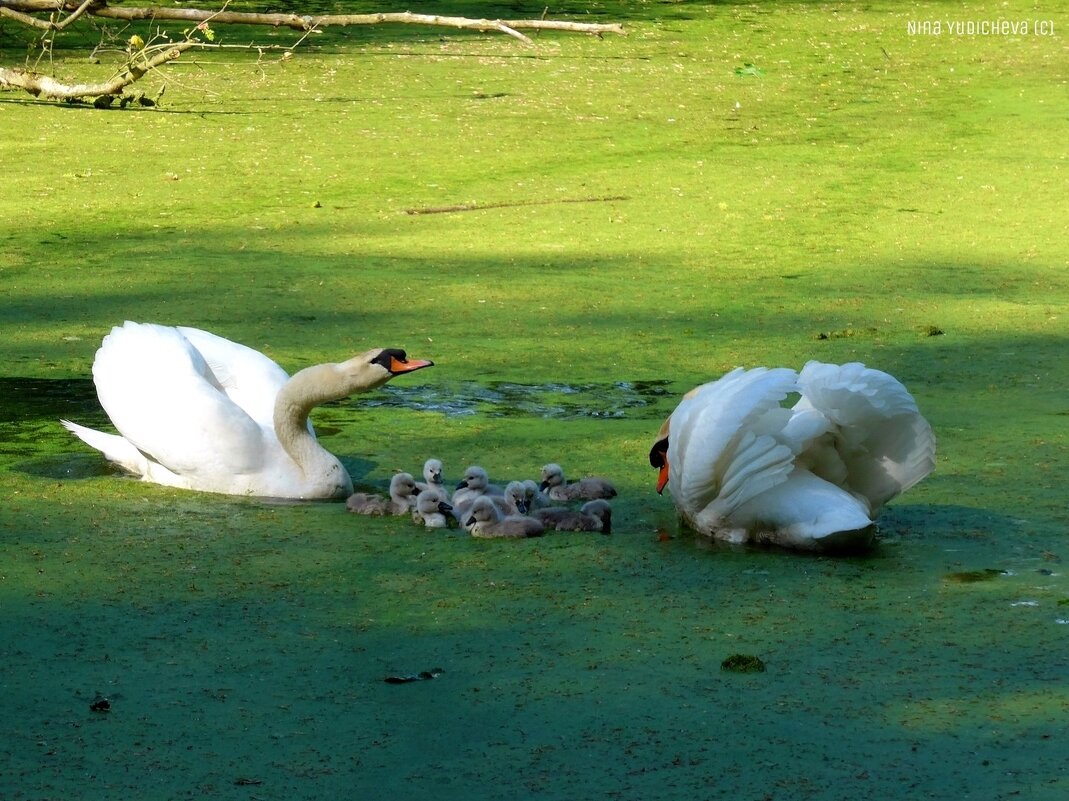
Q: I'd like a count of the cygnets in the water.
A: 9